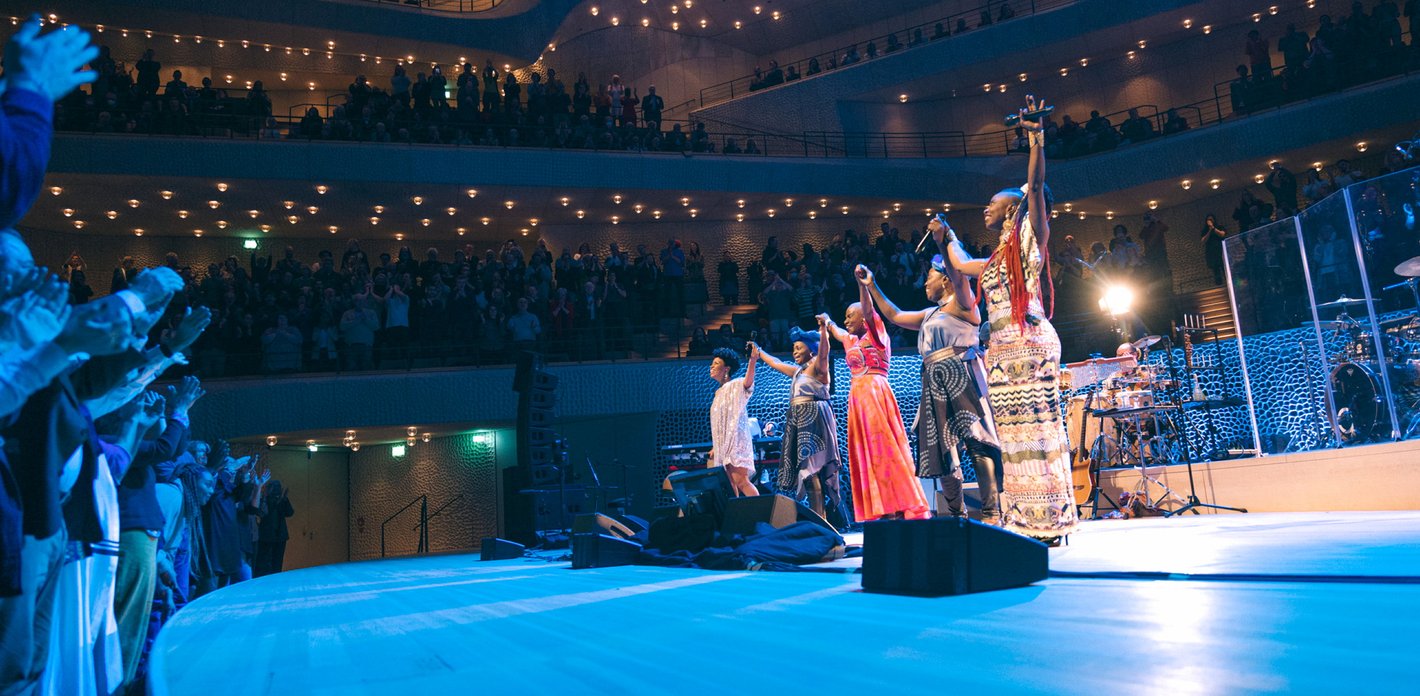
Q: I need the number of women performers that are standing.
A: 5